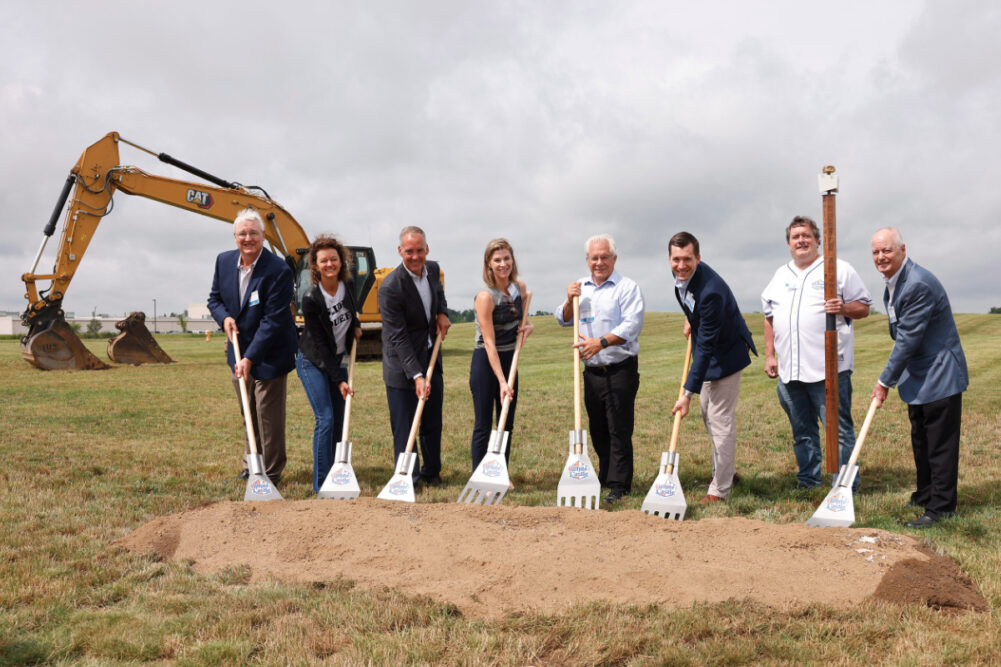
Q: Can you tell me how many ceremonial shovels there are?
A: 7